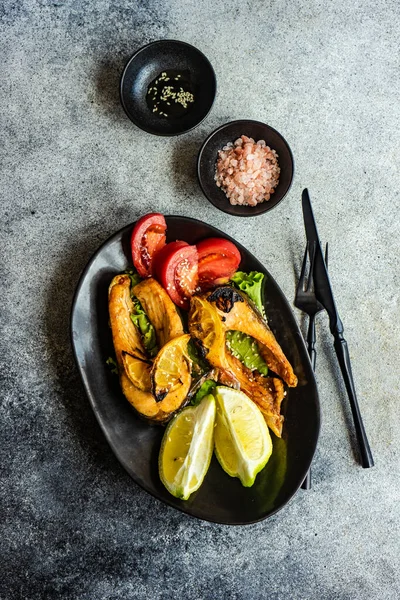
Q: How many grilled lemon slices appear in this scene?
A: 3